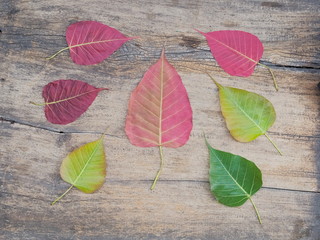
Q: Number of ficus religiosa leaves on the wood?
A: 7